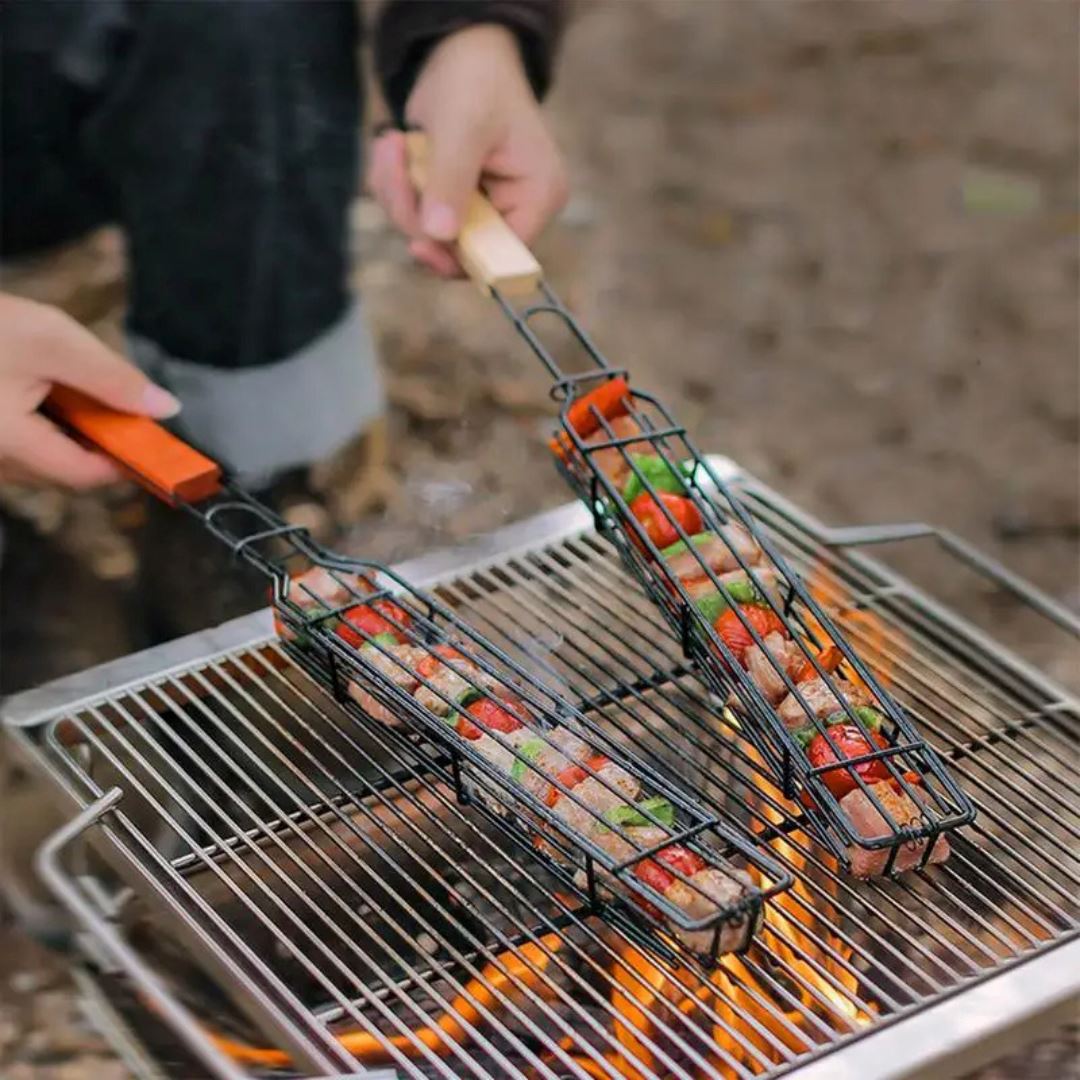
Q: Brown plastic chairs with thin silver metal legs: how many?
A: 0